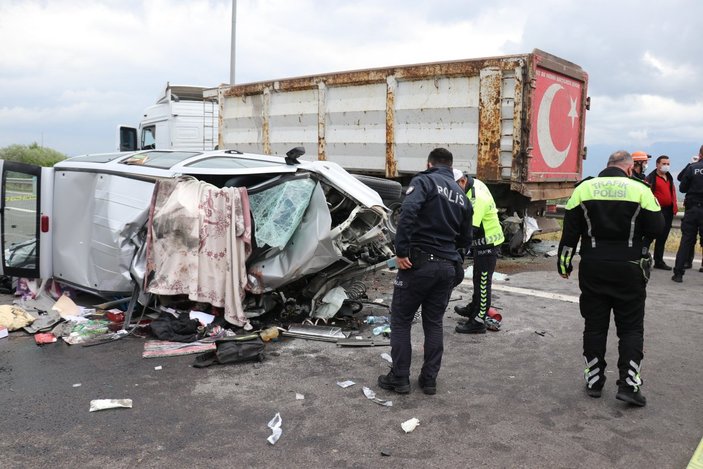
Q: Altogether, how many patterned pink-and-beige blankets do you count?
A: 1